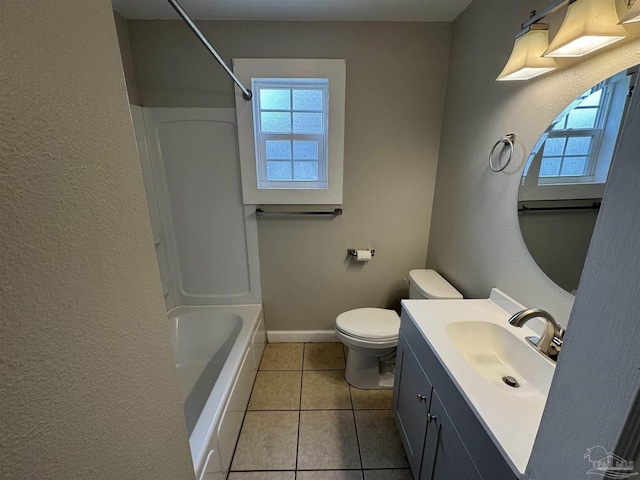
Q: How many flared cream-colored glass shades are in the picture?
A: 3